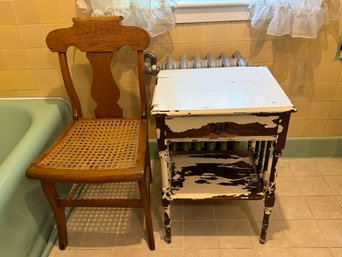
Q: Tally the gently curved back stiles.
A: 2